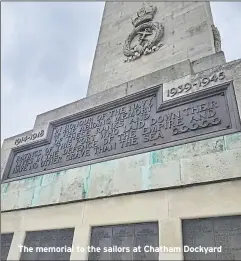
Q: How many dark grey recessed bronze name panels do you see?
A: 4